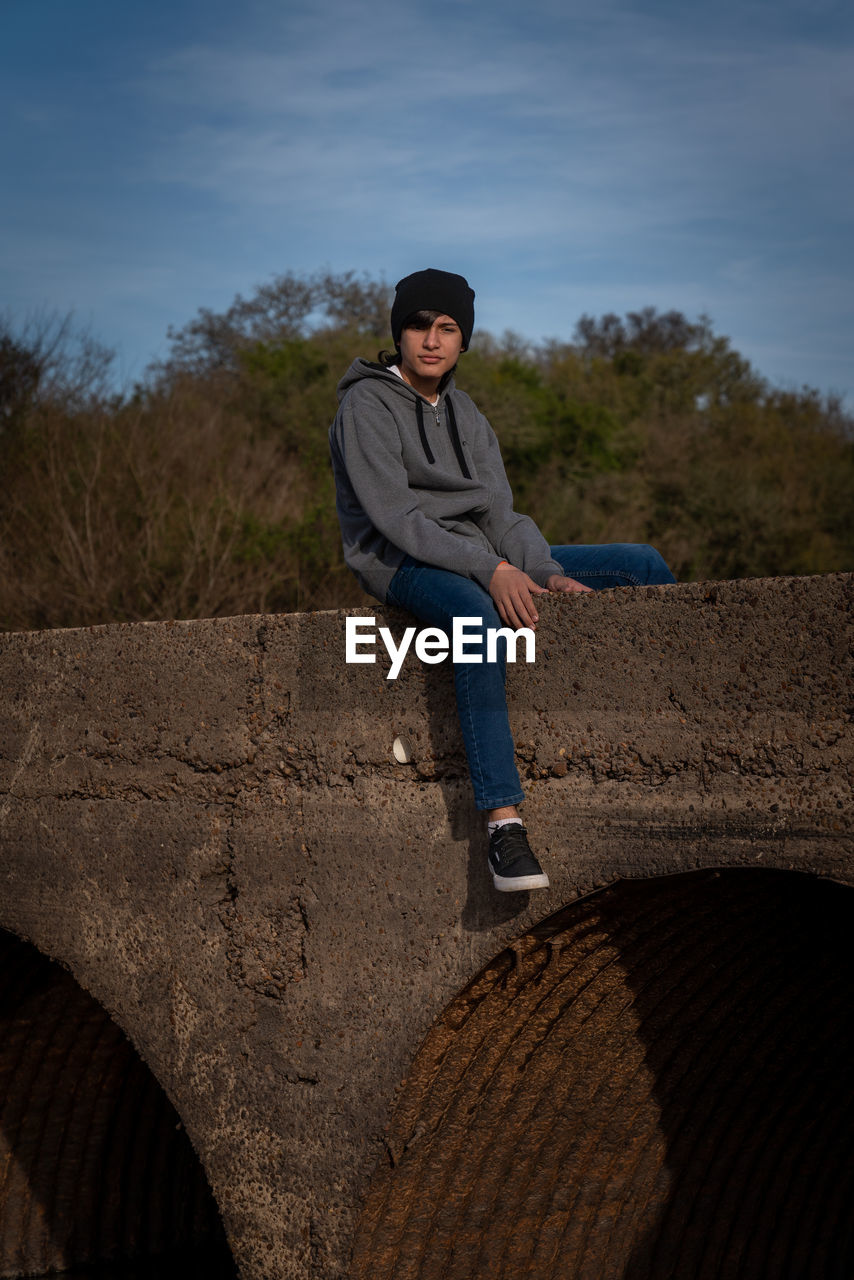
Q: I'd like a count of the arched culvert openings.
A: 2